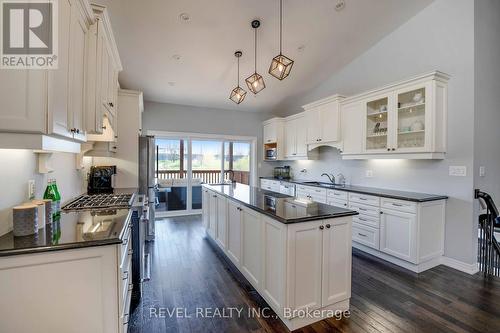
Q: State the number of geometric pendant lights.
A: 3